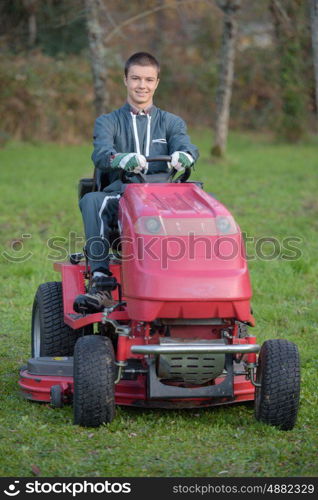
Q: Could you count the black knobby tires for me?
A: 3